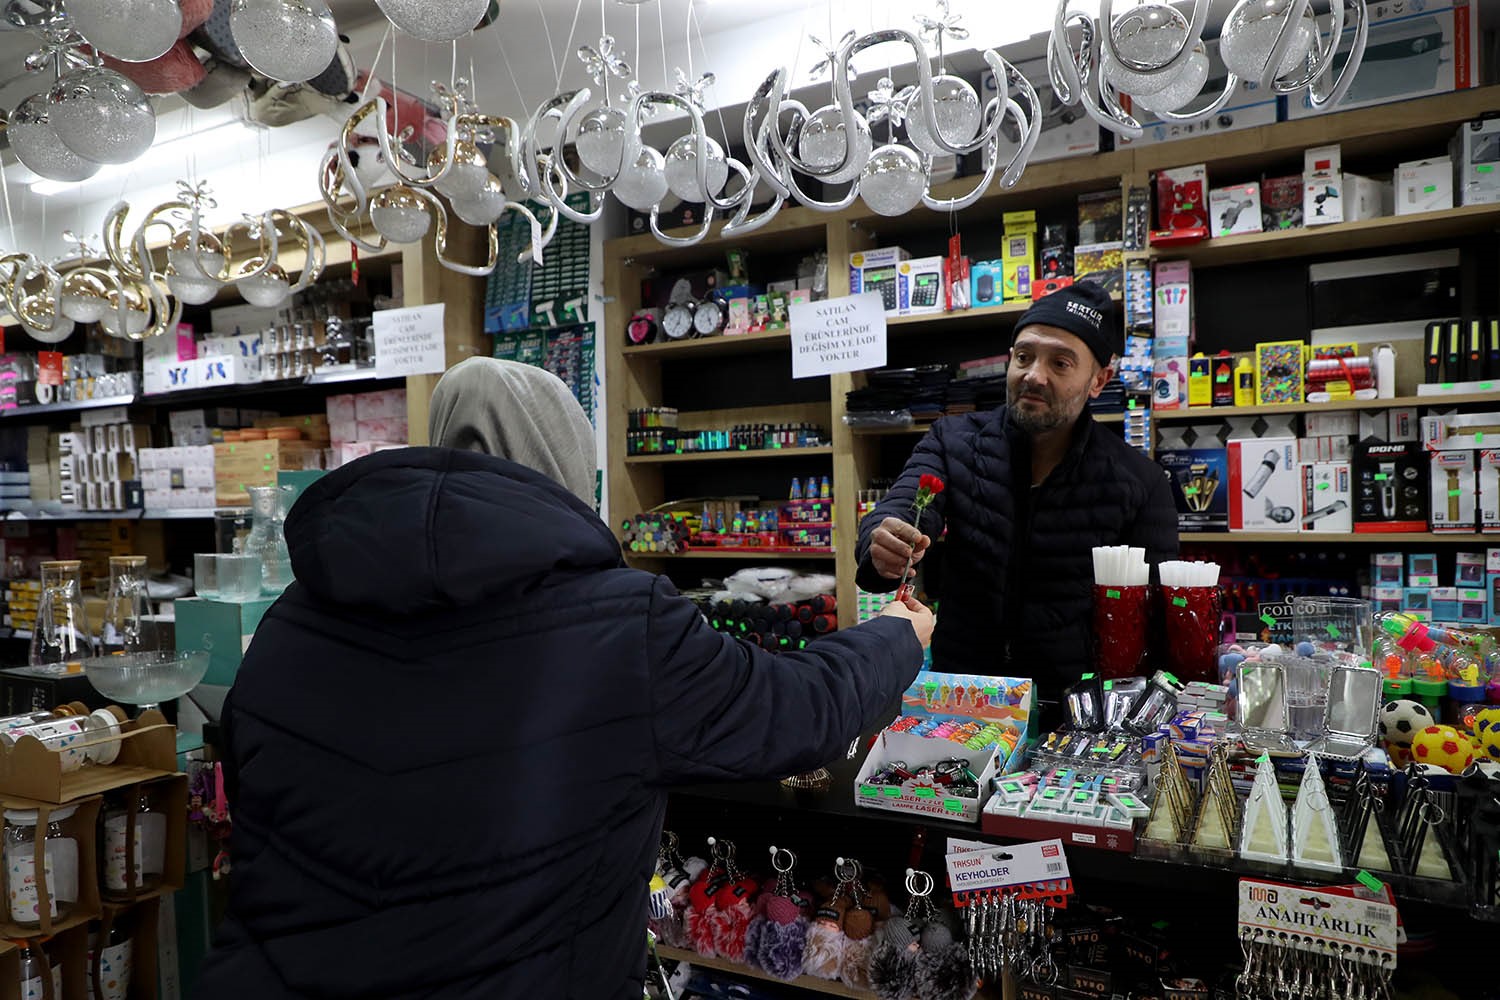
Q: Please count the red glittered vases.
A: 2